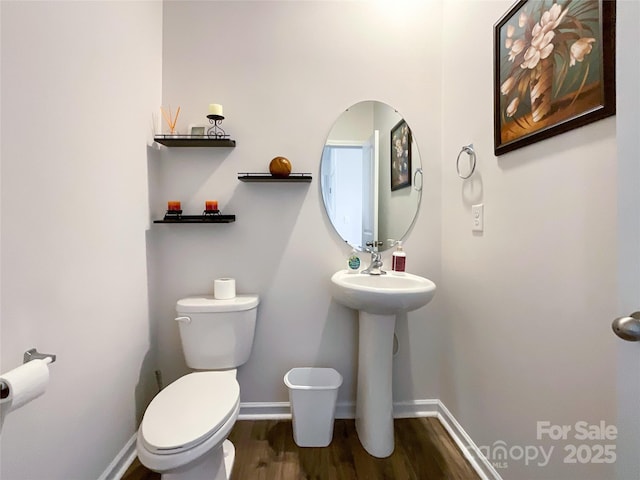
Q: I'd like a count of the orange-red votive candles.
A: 2